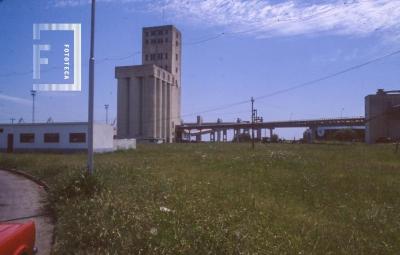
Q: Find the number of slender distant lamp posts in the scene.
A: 2